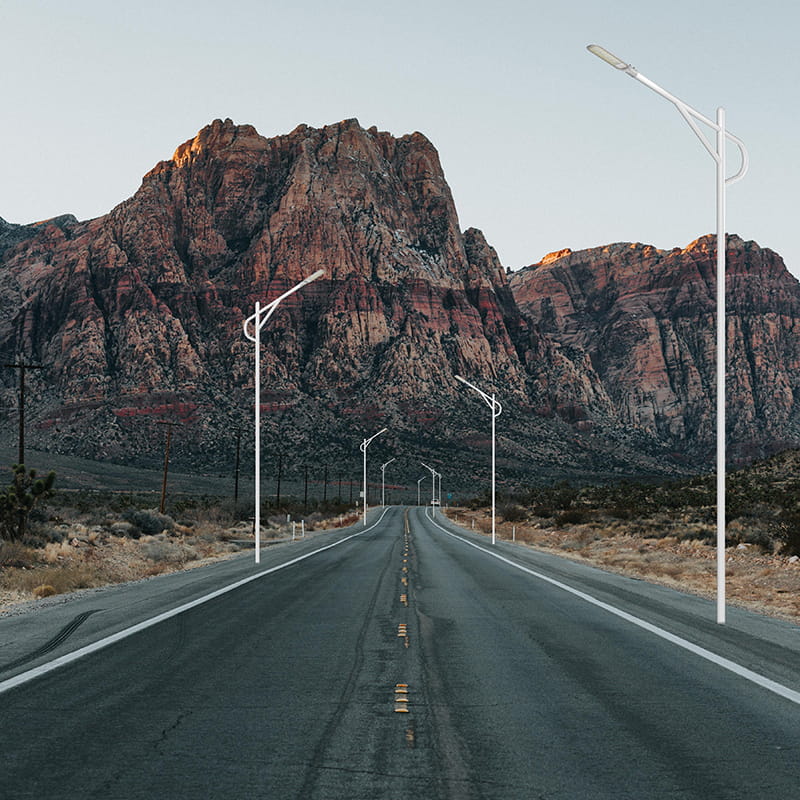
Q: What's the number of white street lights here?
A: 8